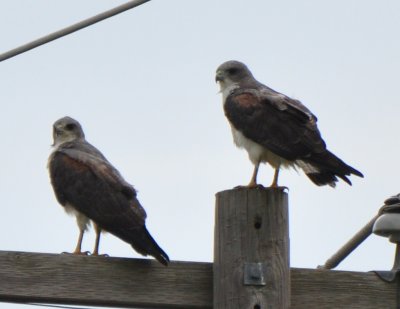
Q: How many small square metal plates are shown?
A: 1